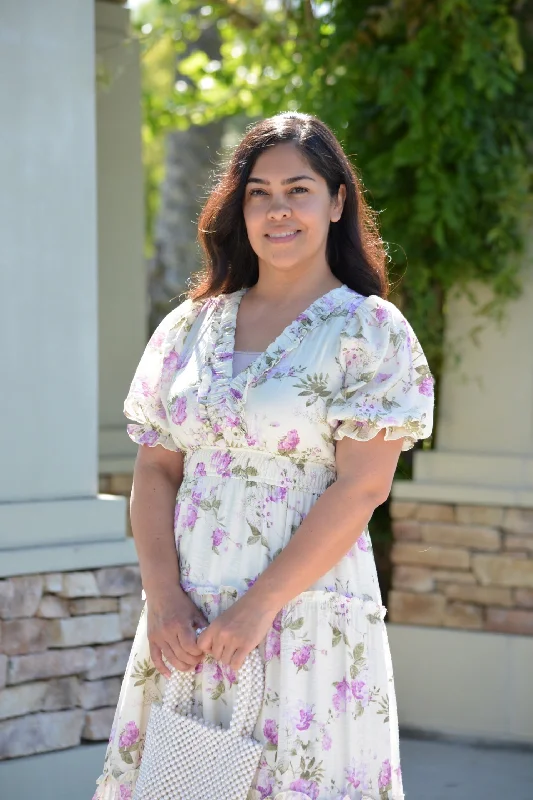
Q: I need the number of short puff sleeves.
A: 2